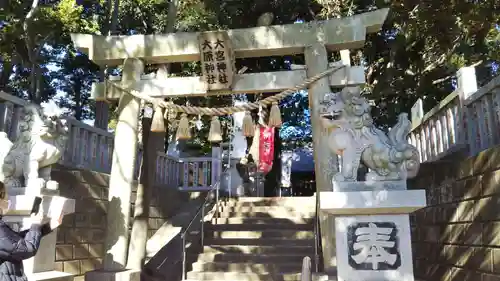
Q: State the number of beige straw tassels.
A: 5